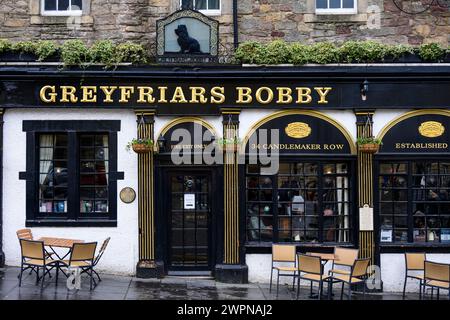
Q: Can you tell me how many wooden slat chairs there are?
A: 2